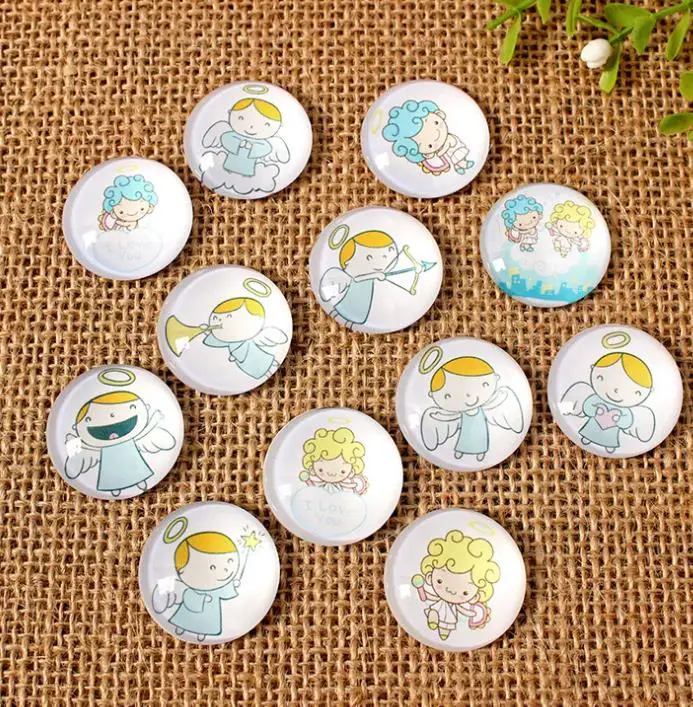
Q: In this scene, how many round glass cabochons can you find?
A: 12